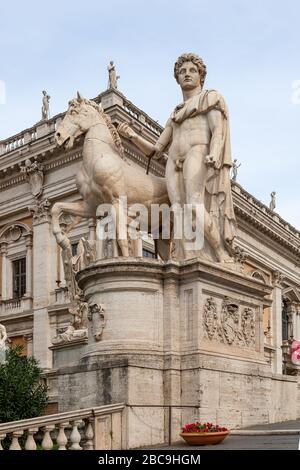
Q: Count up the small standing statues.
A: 4